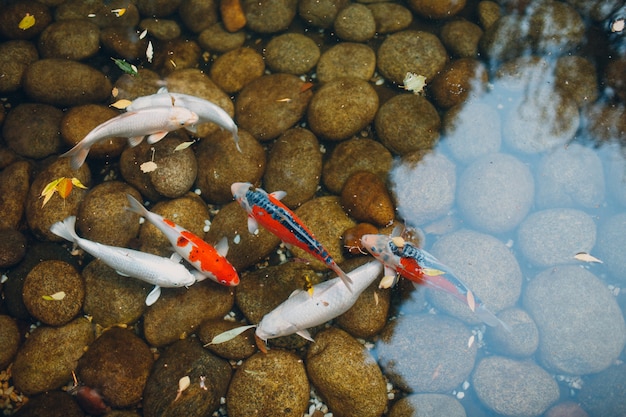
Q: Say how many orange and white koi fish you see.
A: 1